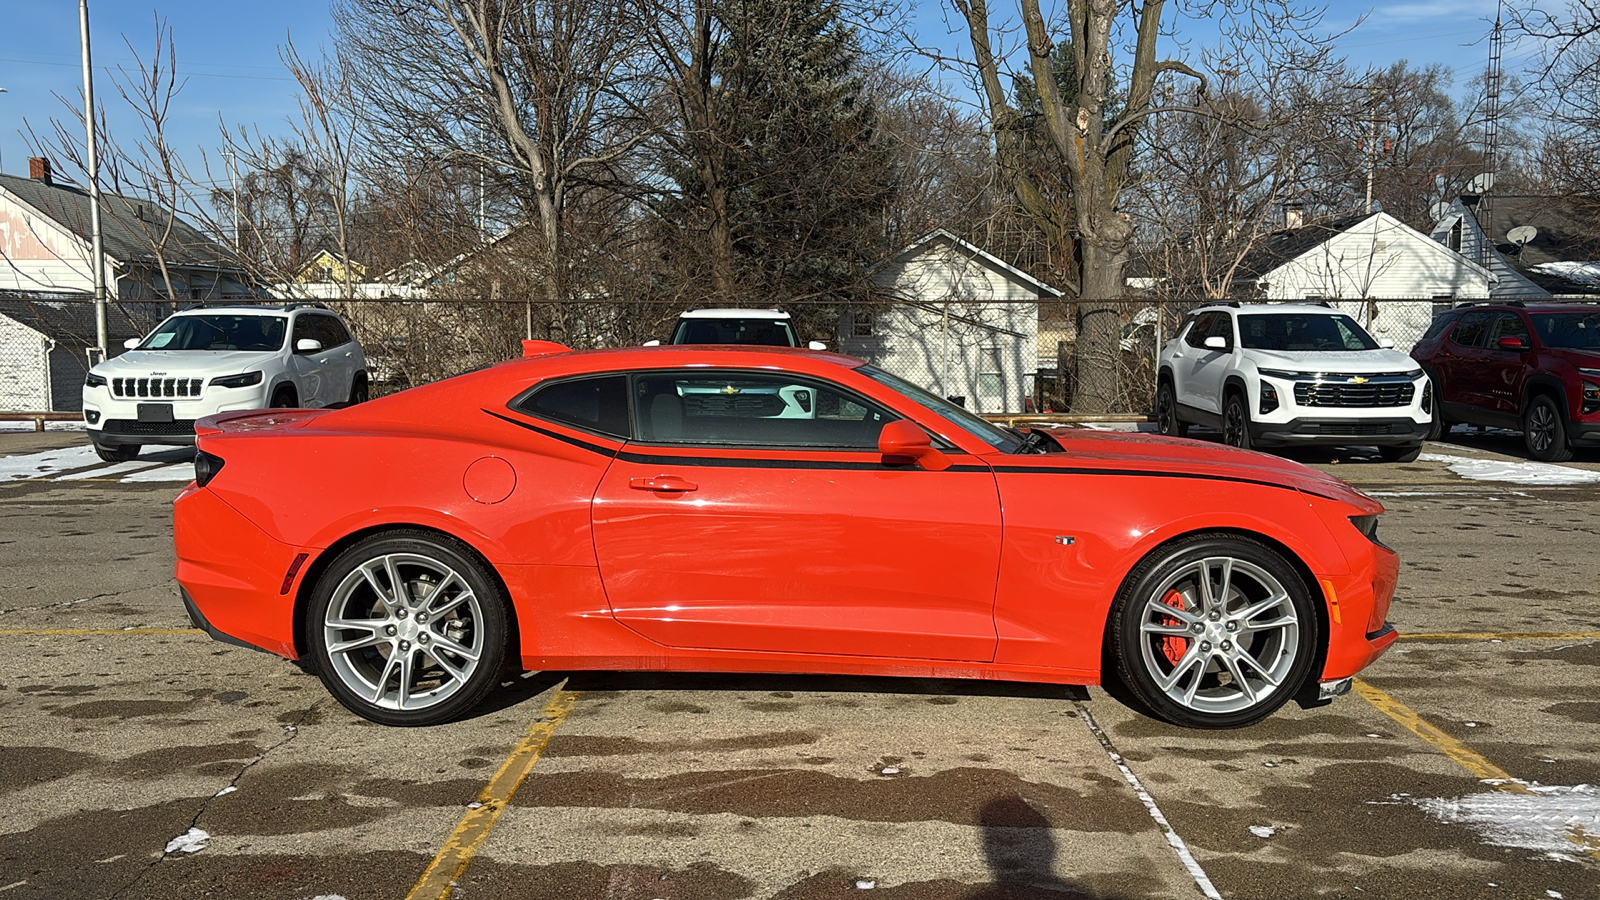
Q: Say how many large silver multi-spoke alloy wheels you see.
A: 2